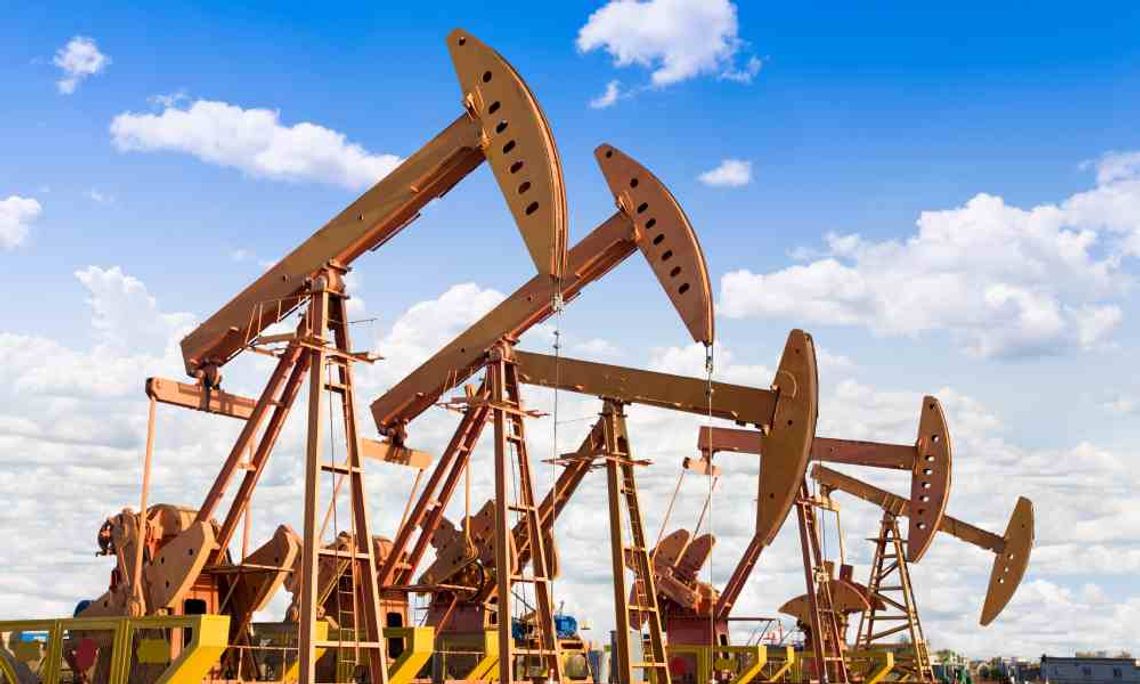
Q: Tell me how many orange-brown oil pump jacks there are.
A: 5